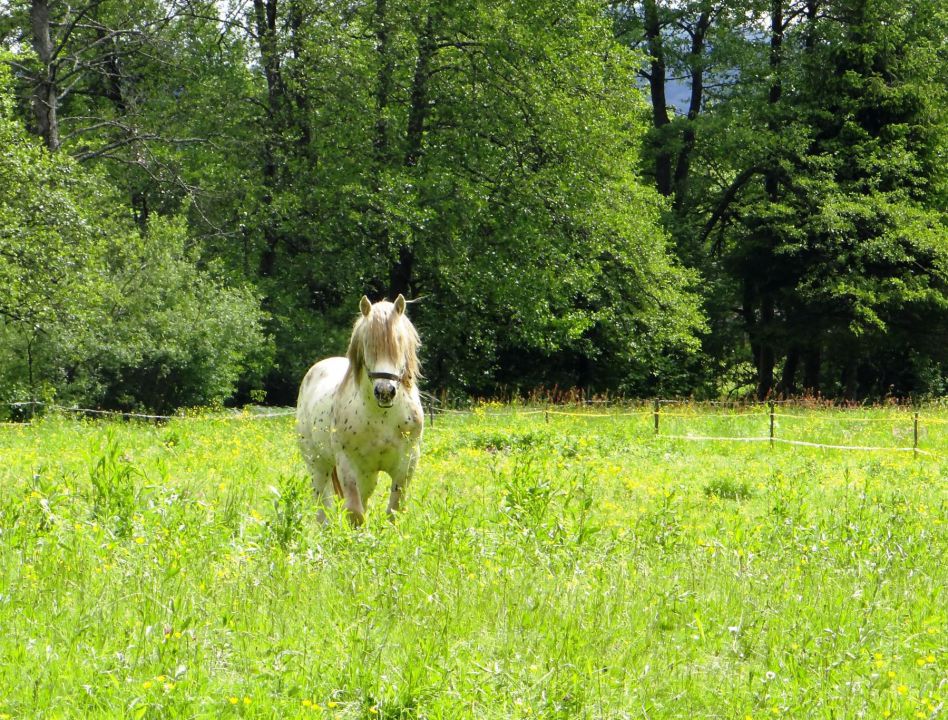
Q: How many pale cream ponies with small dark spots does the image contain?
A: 1